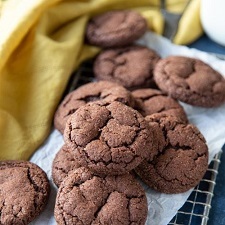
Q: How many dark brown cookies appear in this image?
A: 10